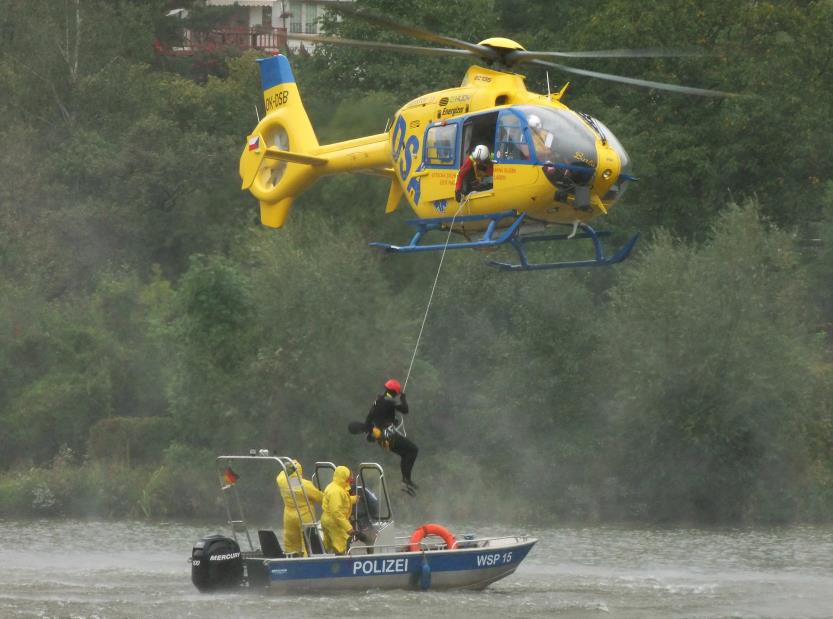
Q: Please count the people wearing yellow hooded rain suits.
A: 2